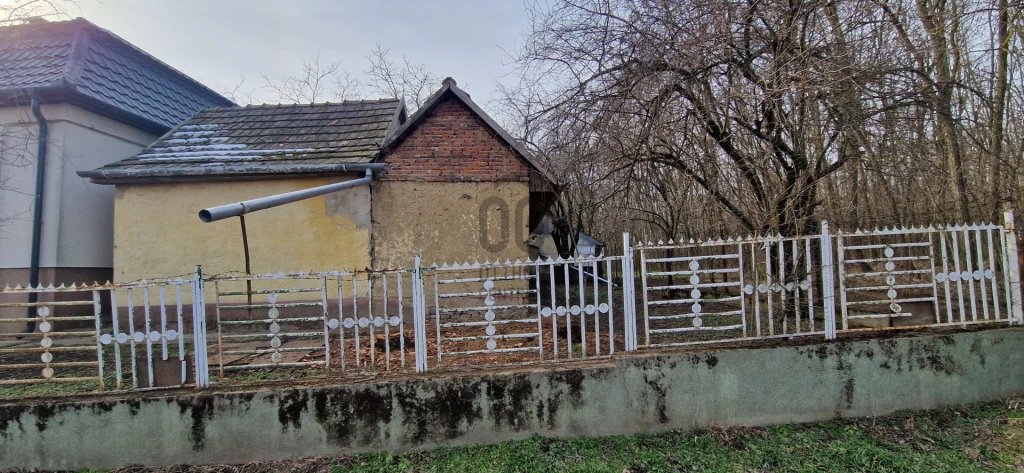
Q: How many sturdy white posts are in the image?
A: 5